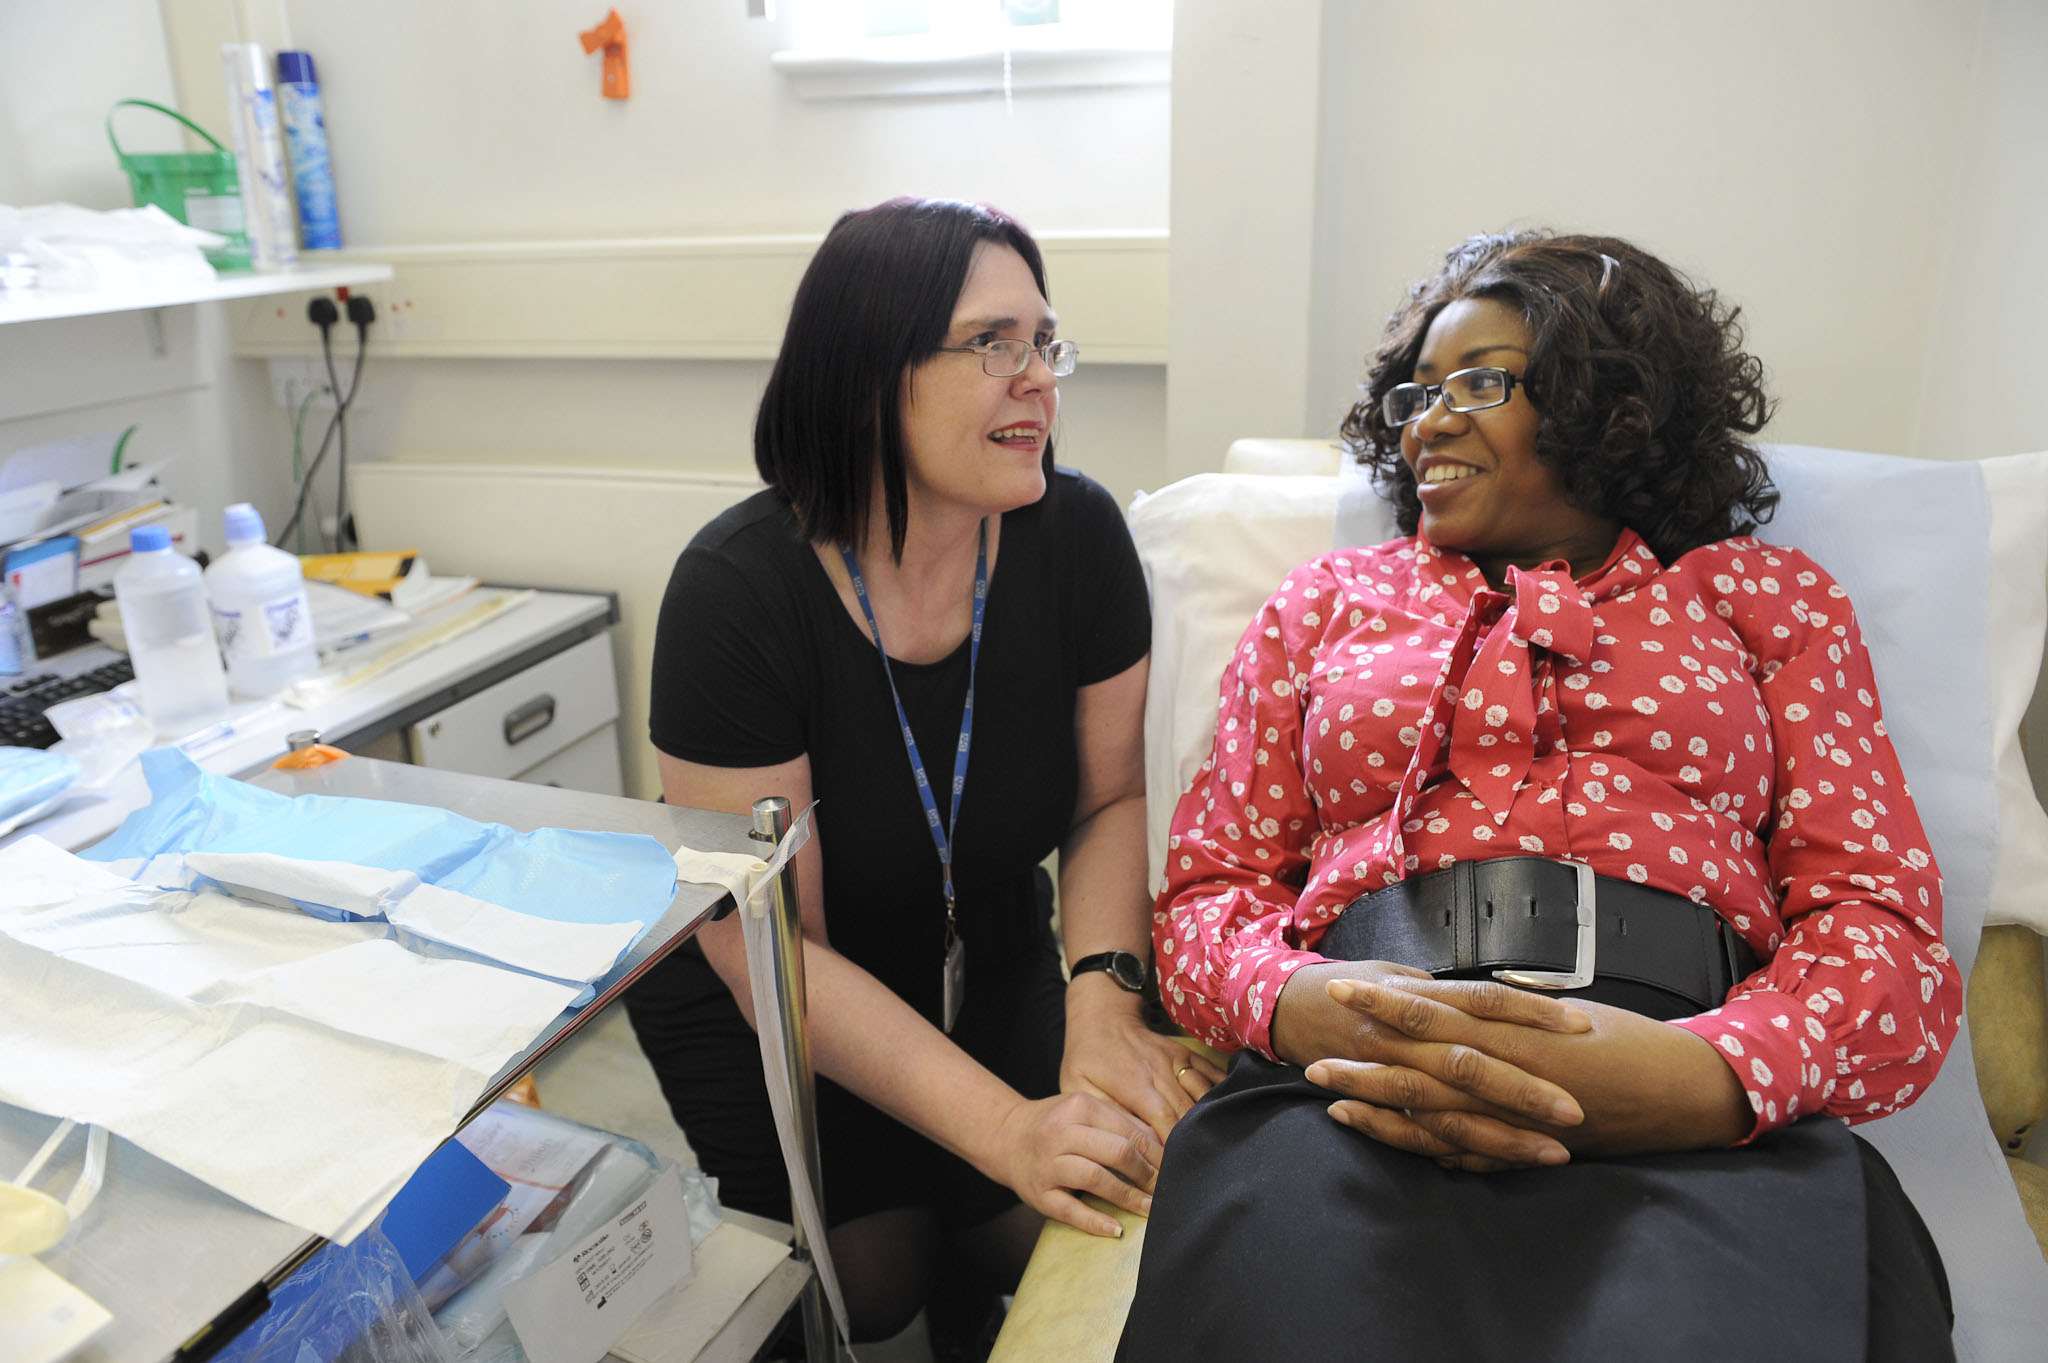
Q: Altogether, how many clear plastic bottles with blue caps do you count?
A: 2